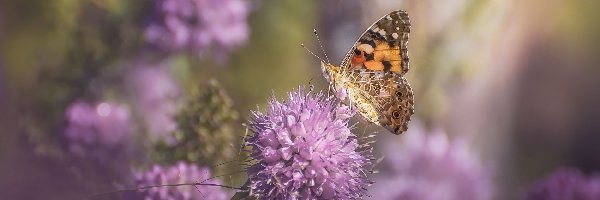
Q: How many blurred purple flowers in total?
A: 6